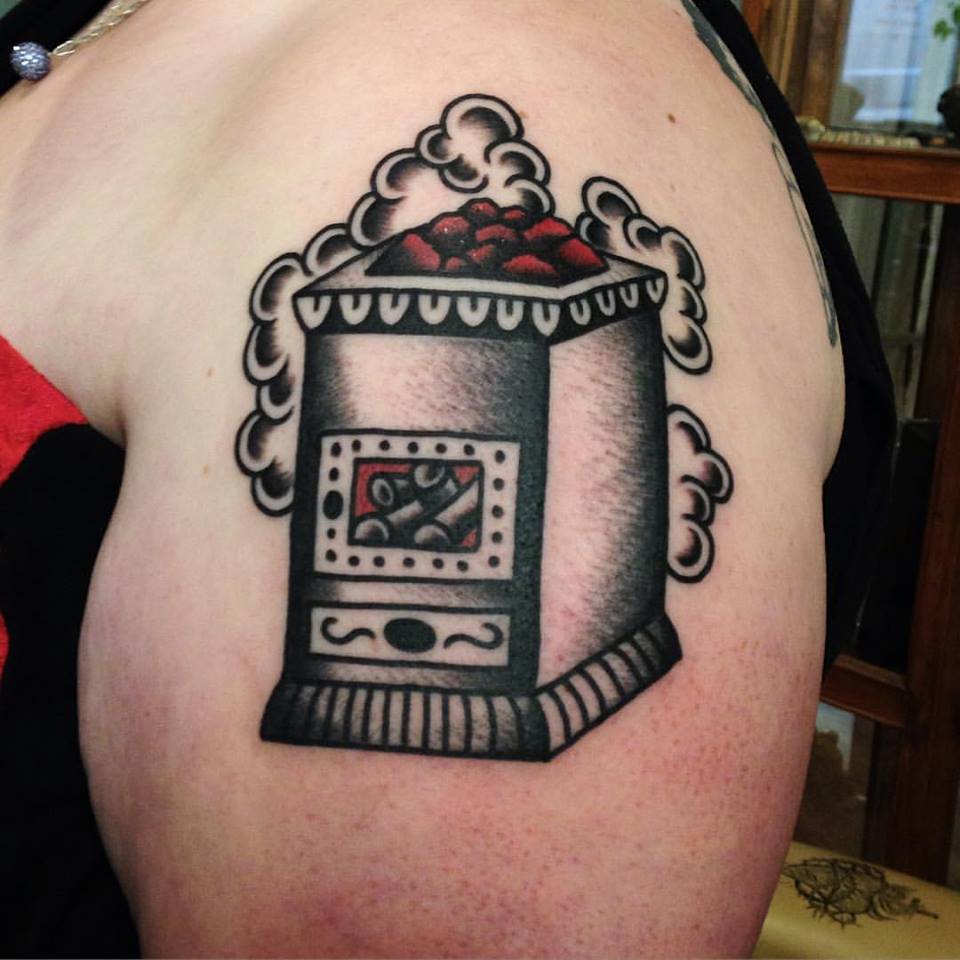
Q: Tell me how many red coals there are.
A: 10